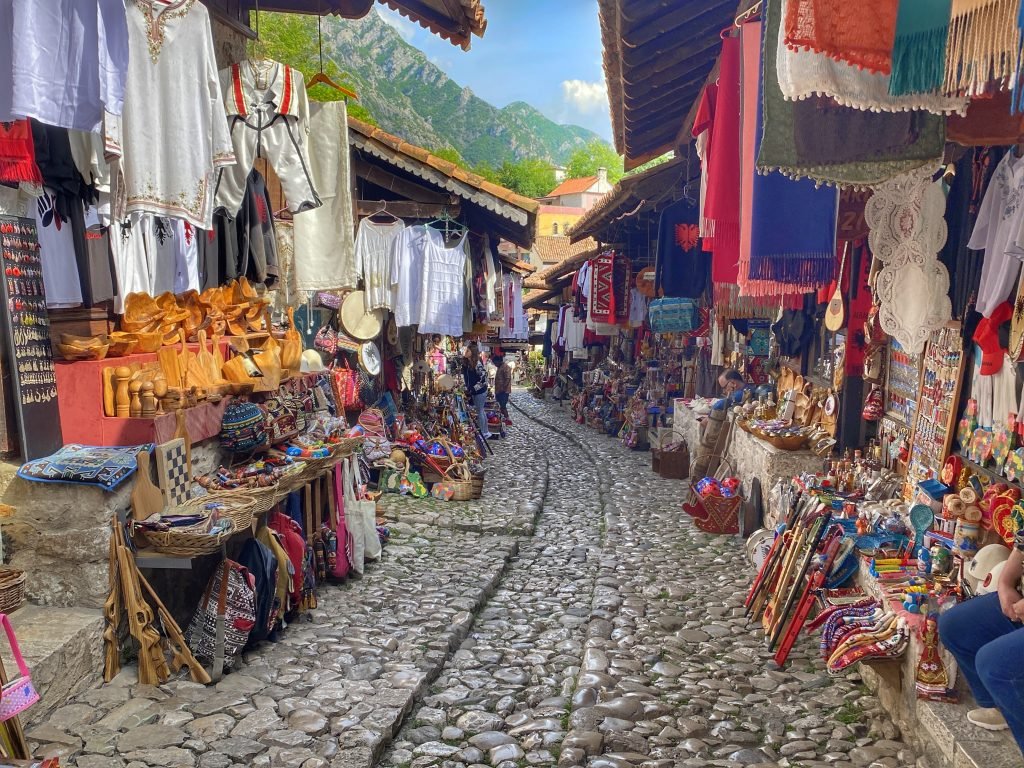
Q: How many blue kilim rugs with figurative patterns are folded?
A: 1